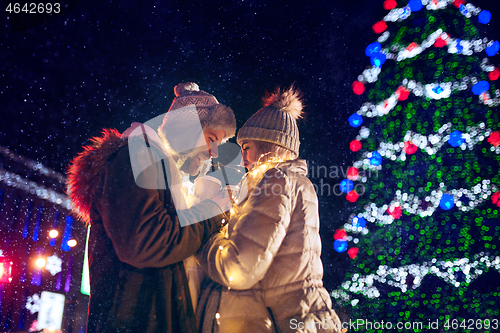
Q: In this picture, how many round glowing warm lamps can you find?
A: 3